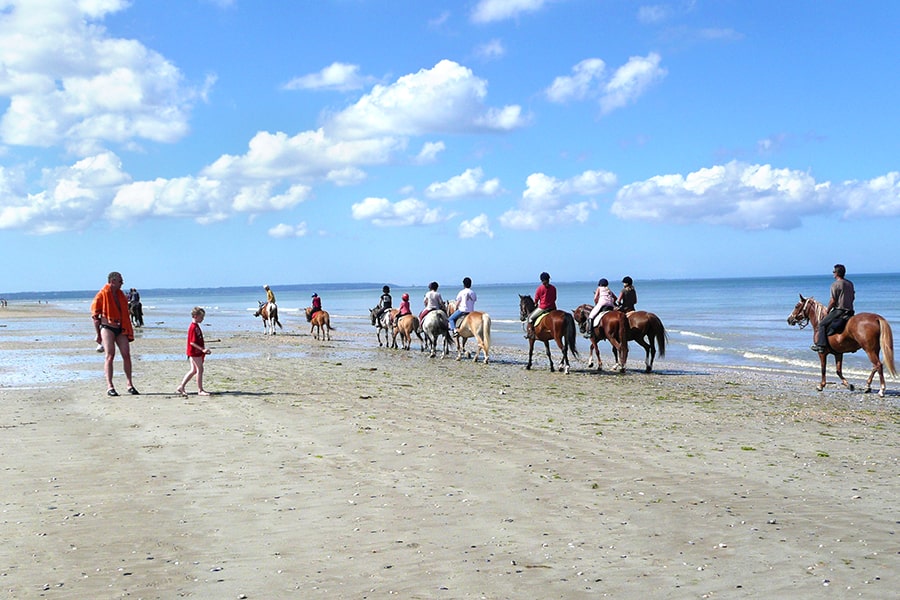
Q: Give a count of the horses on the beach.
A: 11